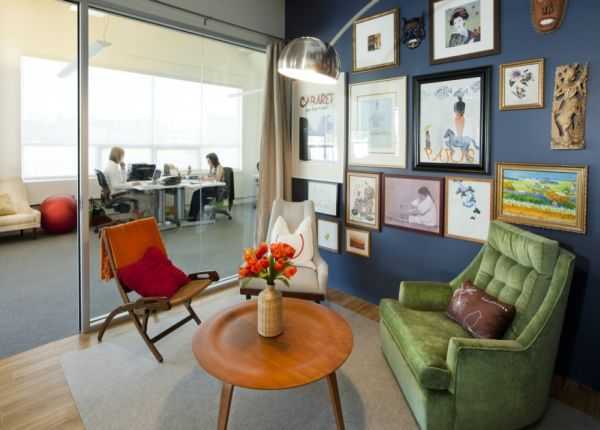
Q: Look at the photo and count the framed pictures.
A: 13